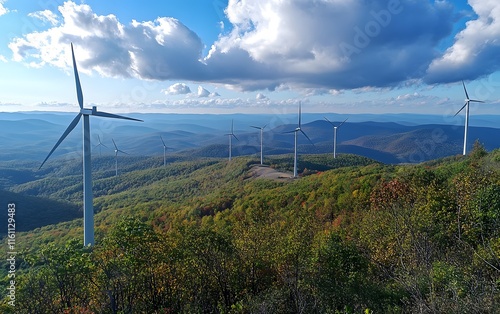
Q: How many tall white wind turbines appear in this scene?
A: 9